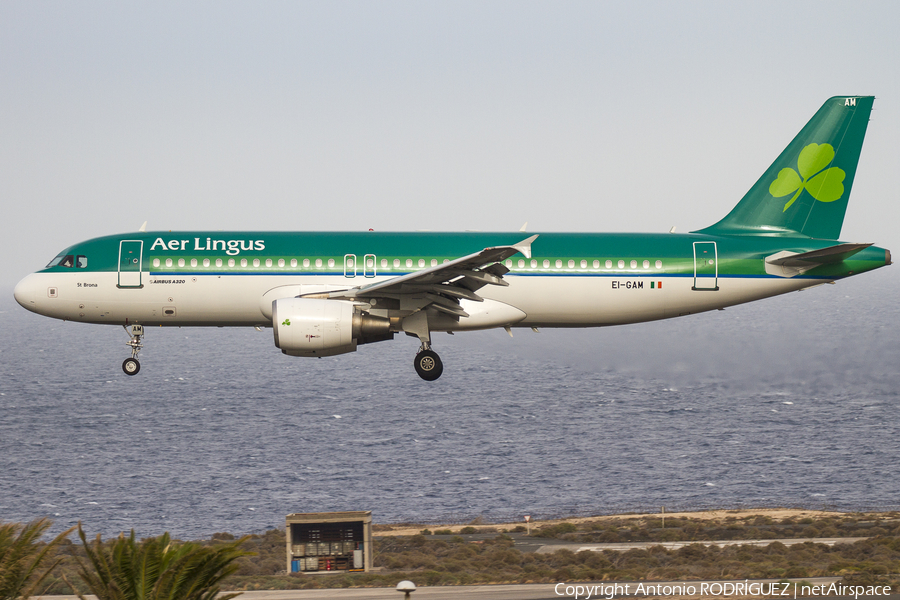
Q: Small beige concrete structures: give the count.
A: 1